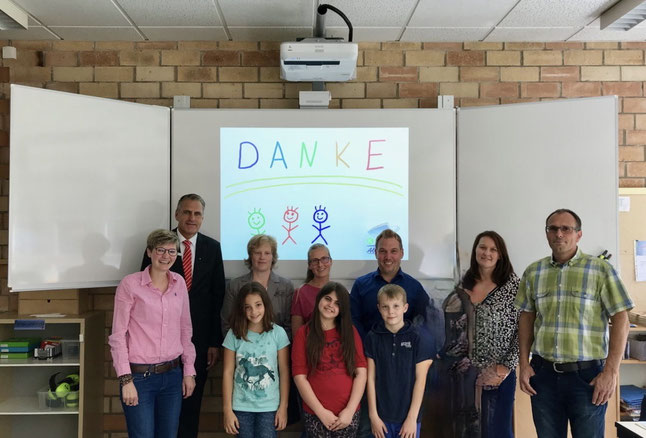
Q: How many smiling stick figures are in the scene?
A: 3